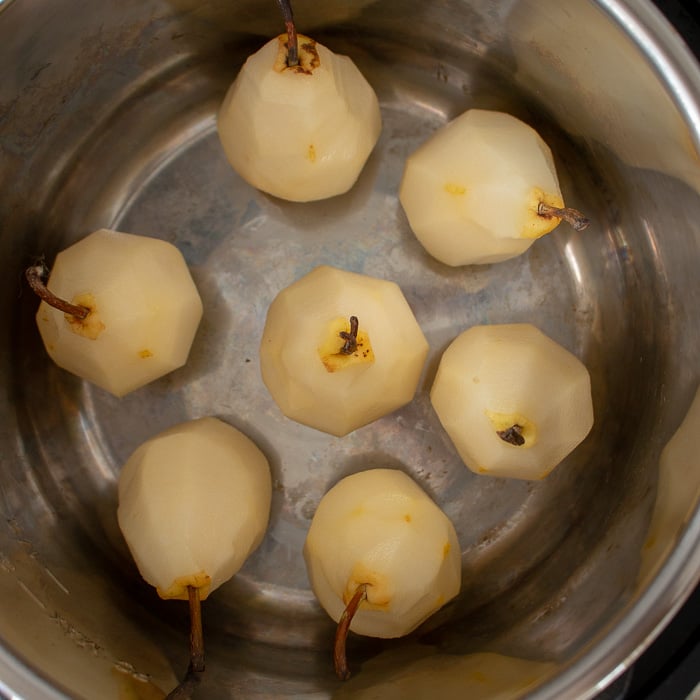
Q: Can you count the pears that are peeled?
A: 7